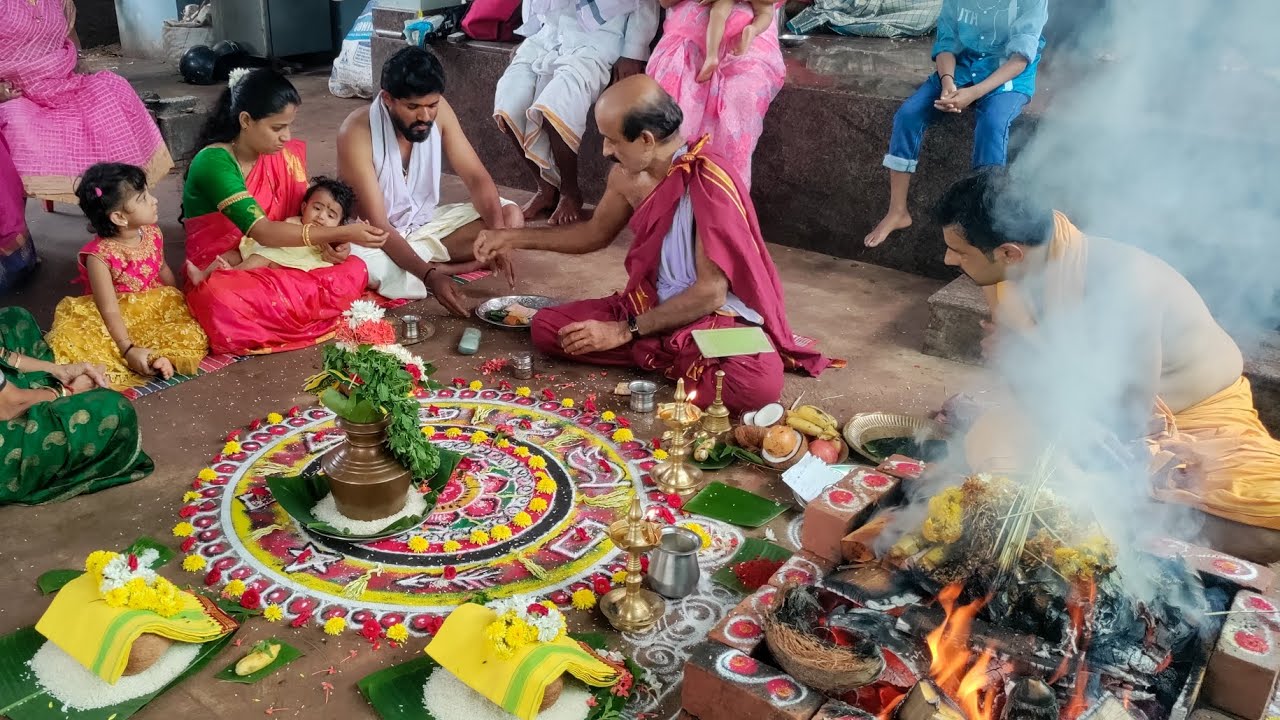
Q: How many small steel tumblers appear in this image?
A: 3